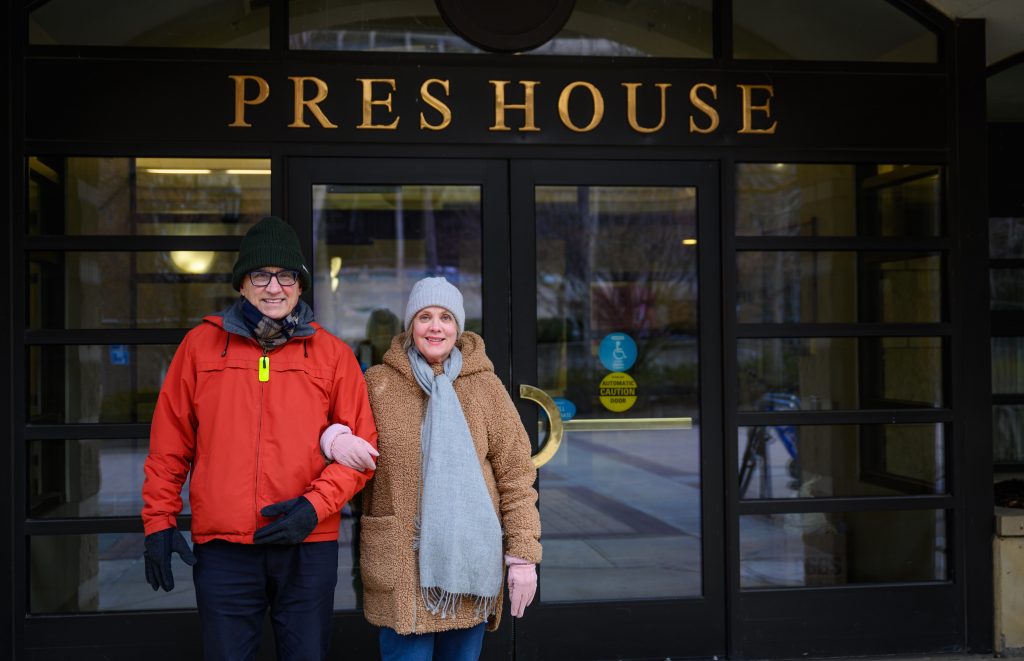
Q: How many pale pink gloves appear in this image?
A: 2